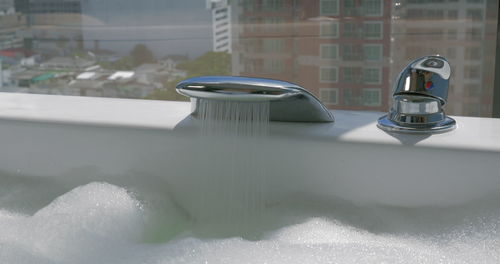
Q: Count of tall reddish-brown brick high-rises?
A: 1